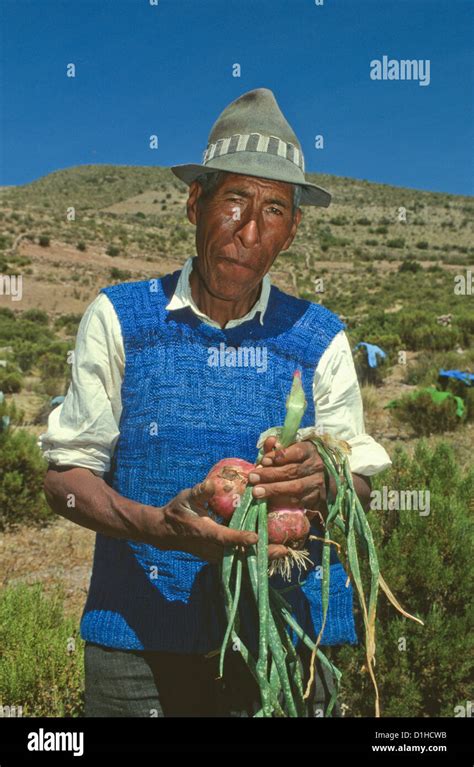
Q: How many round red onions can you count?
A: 2